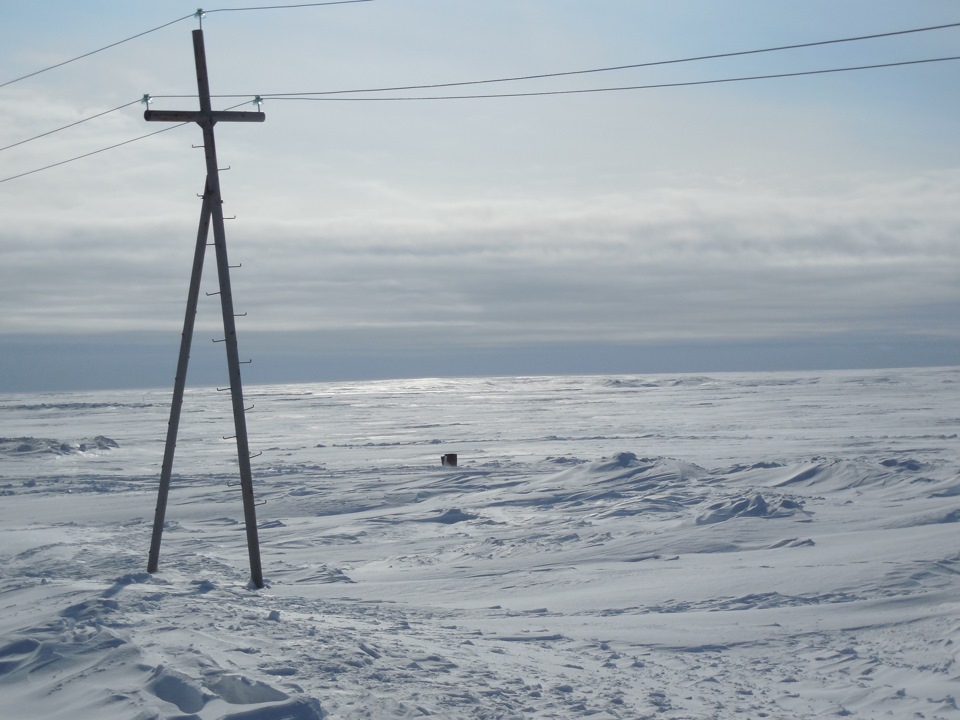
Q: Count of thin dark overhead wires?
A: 3